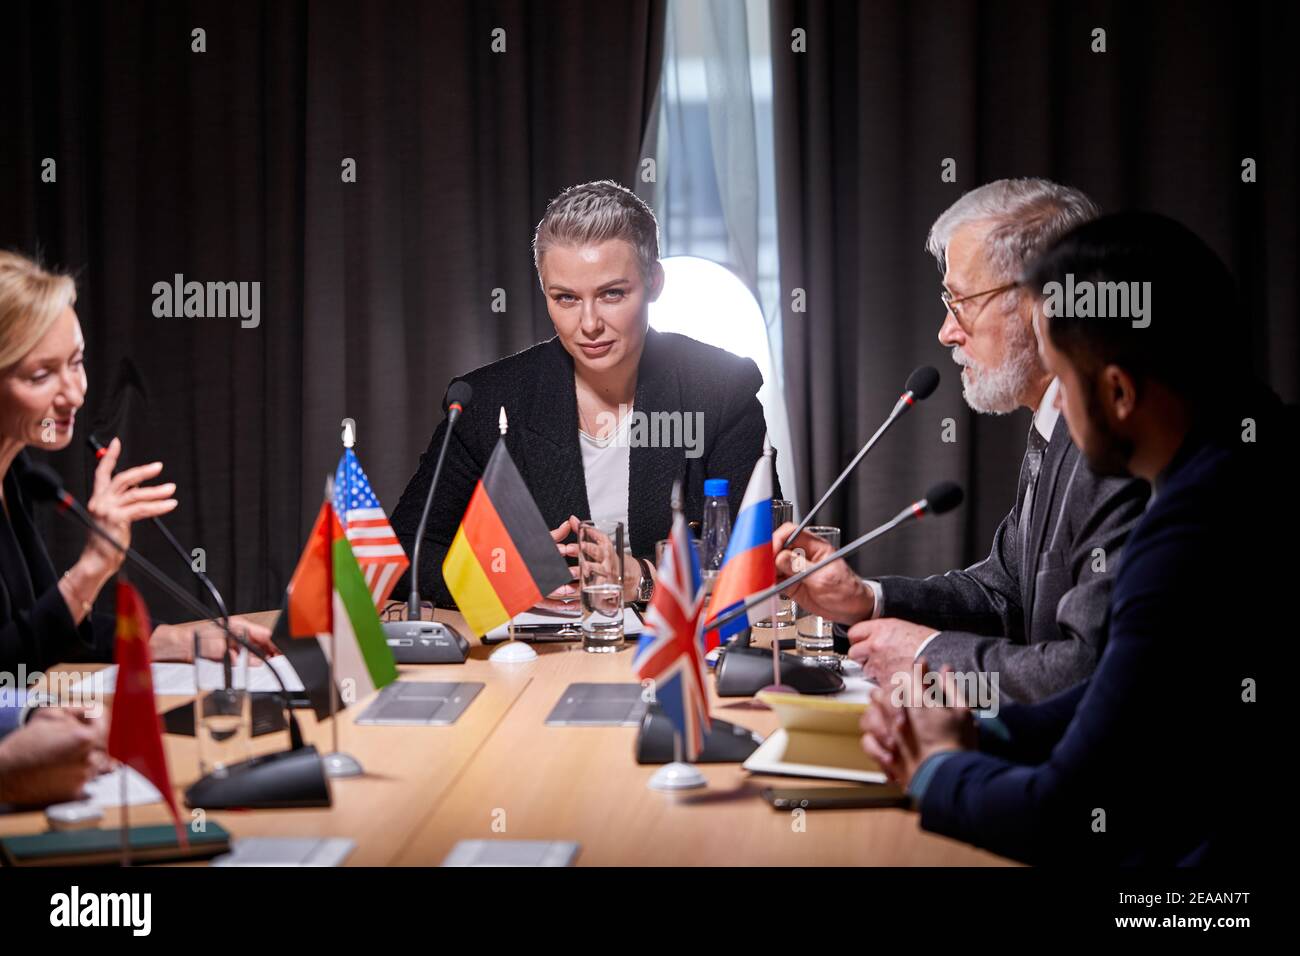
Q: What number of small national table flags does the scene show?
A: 6